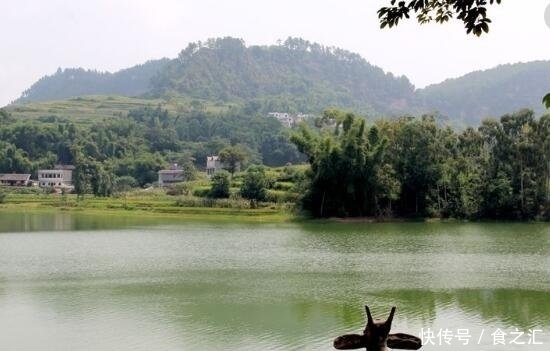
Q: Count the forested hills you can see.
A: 3